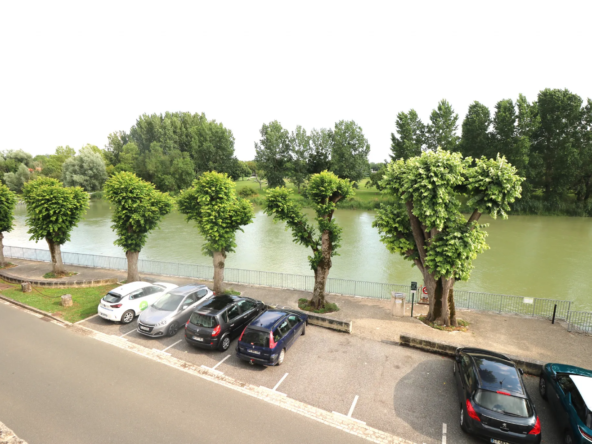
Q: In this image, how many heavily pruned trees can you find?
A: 6